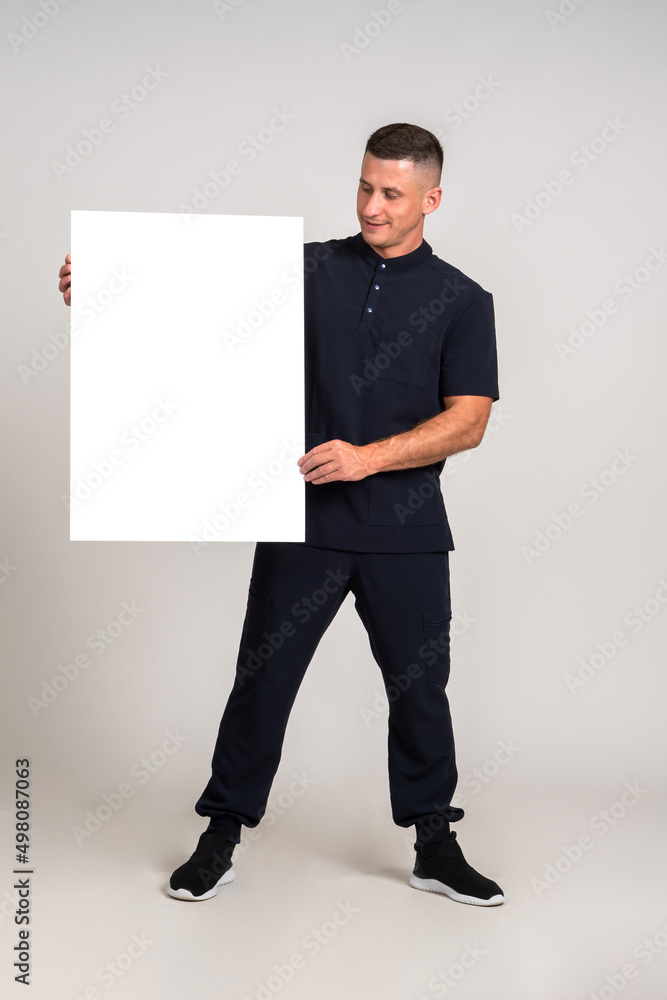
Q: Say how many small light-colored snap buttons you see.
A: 3